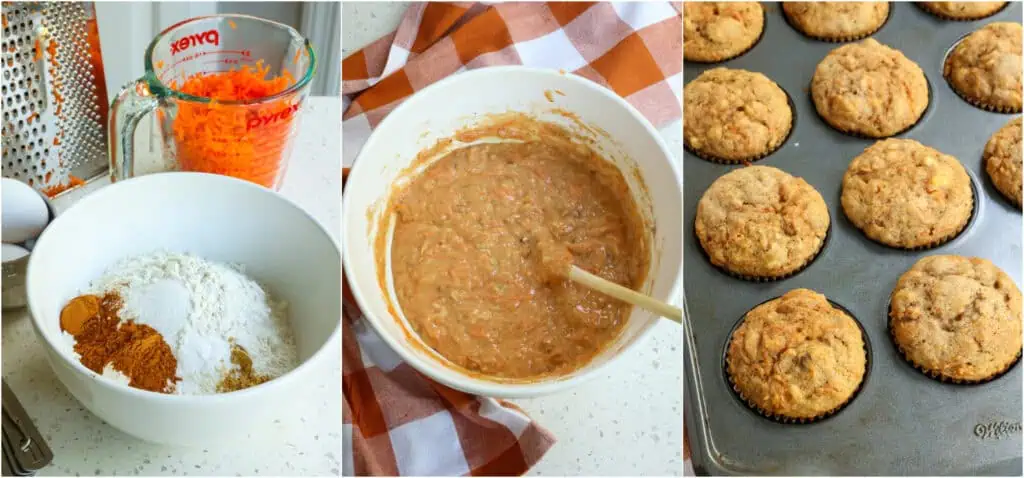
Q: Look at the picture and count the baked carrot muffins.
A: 11